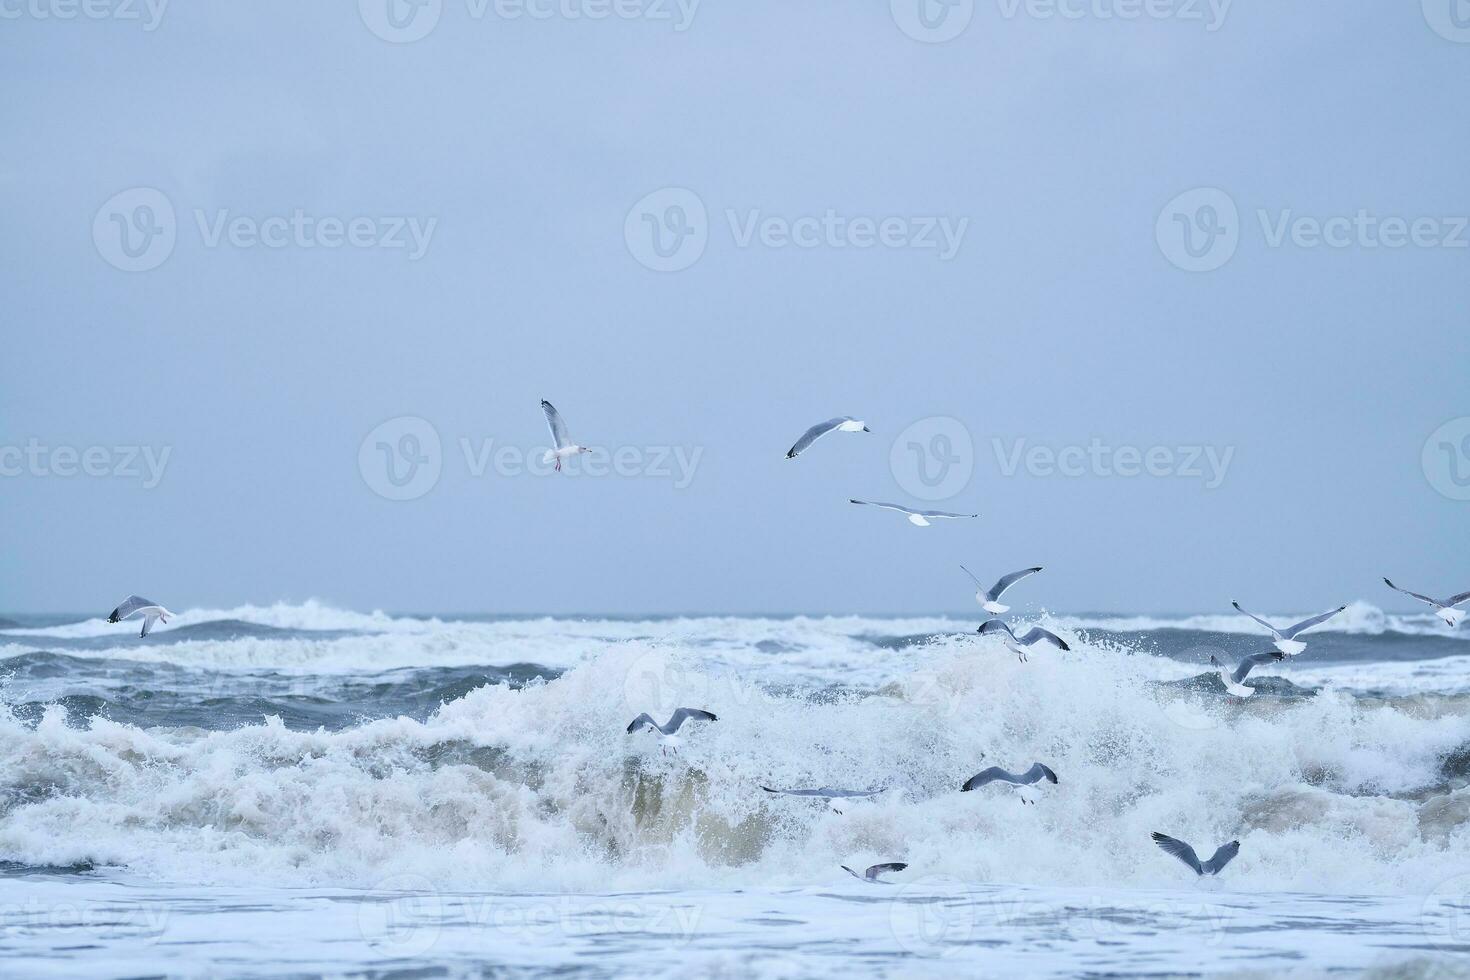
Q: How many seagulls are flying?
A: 14